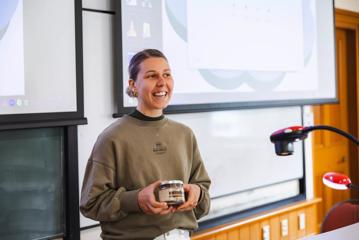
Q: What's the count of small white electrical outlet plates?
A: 3